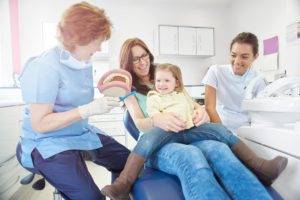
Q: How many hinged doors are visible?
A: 3